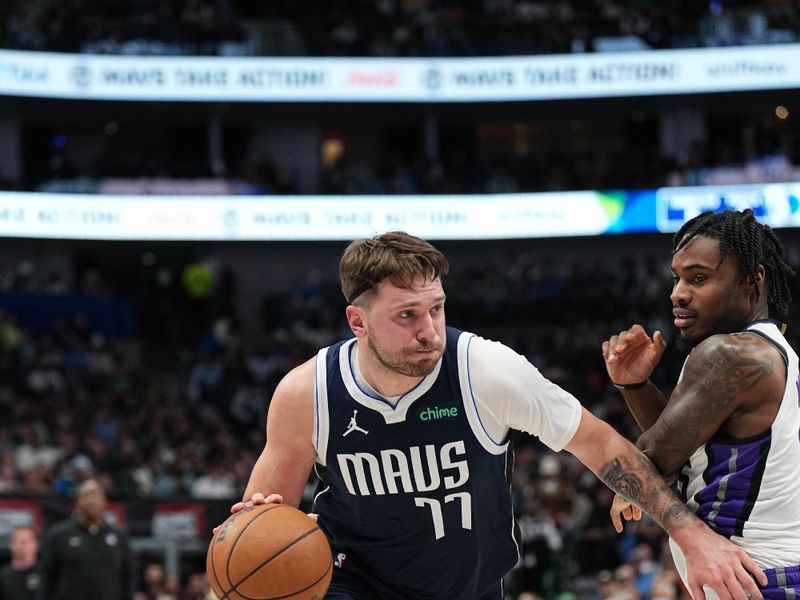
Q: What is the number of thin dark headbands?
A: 1